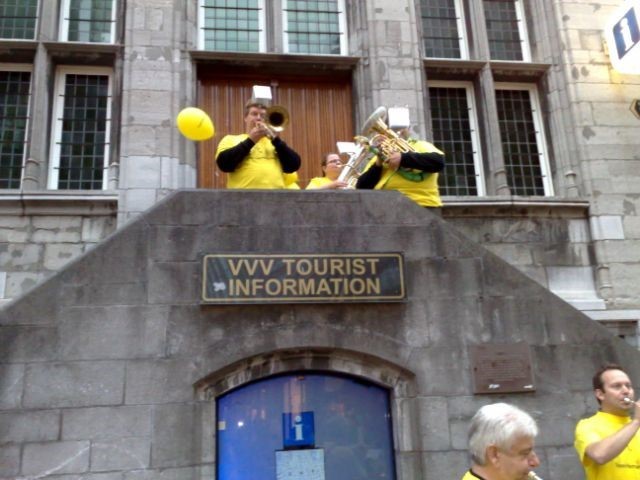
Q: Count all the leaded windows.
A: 10